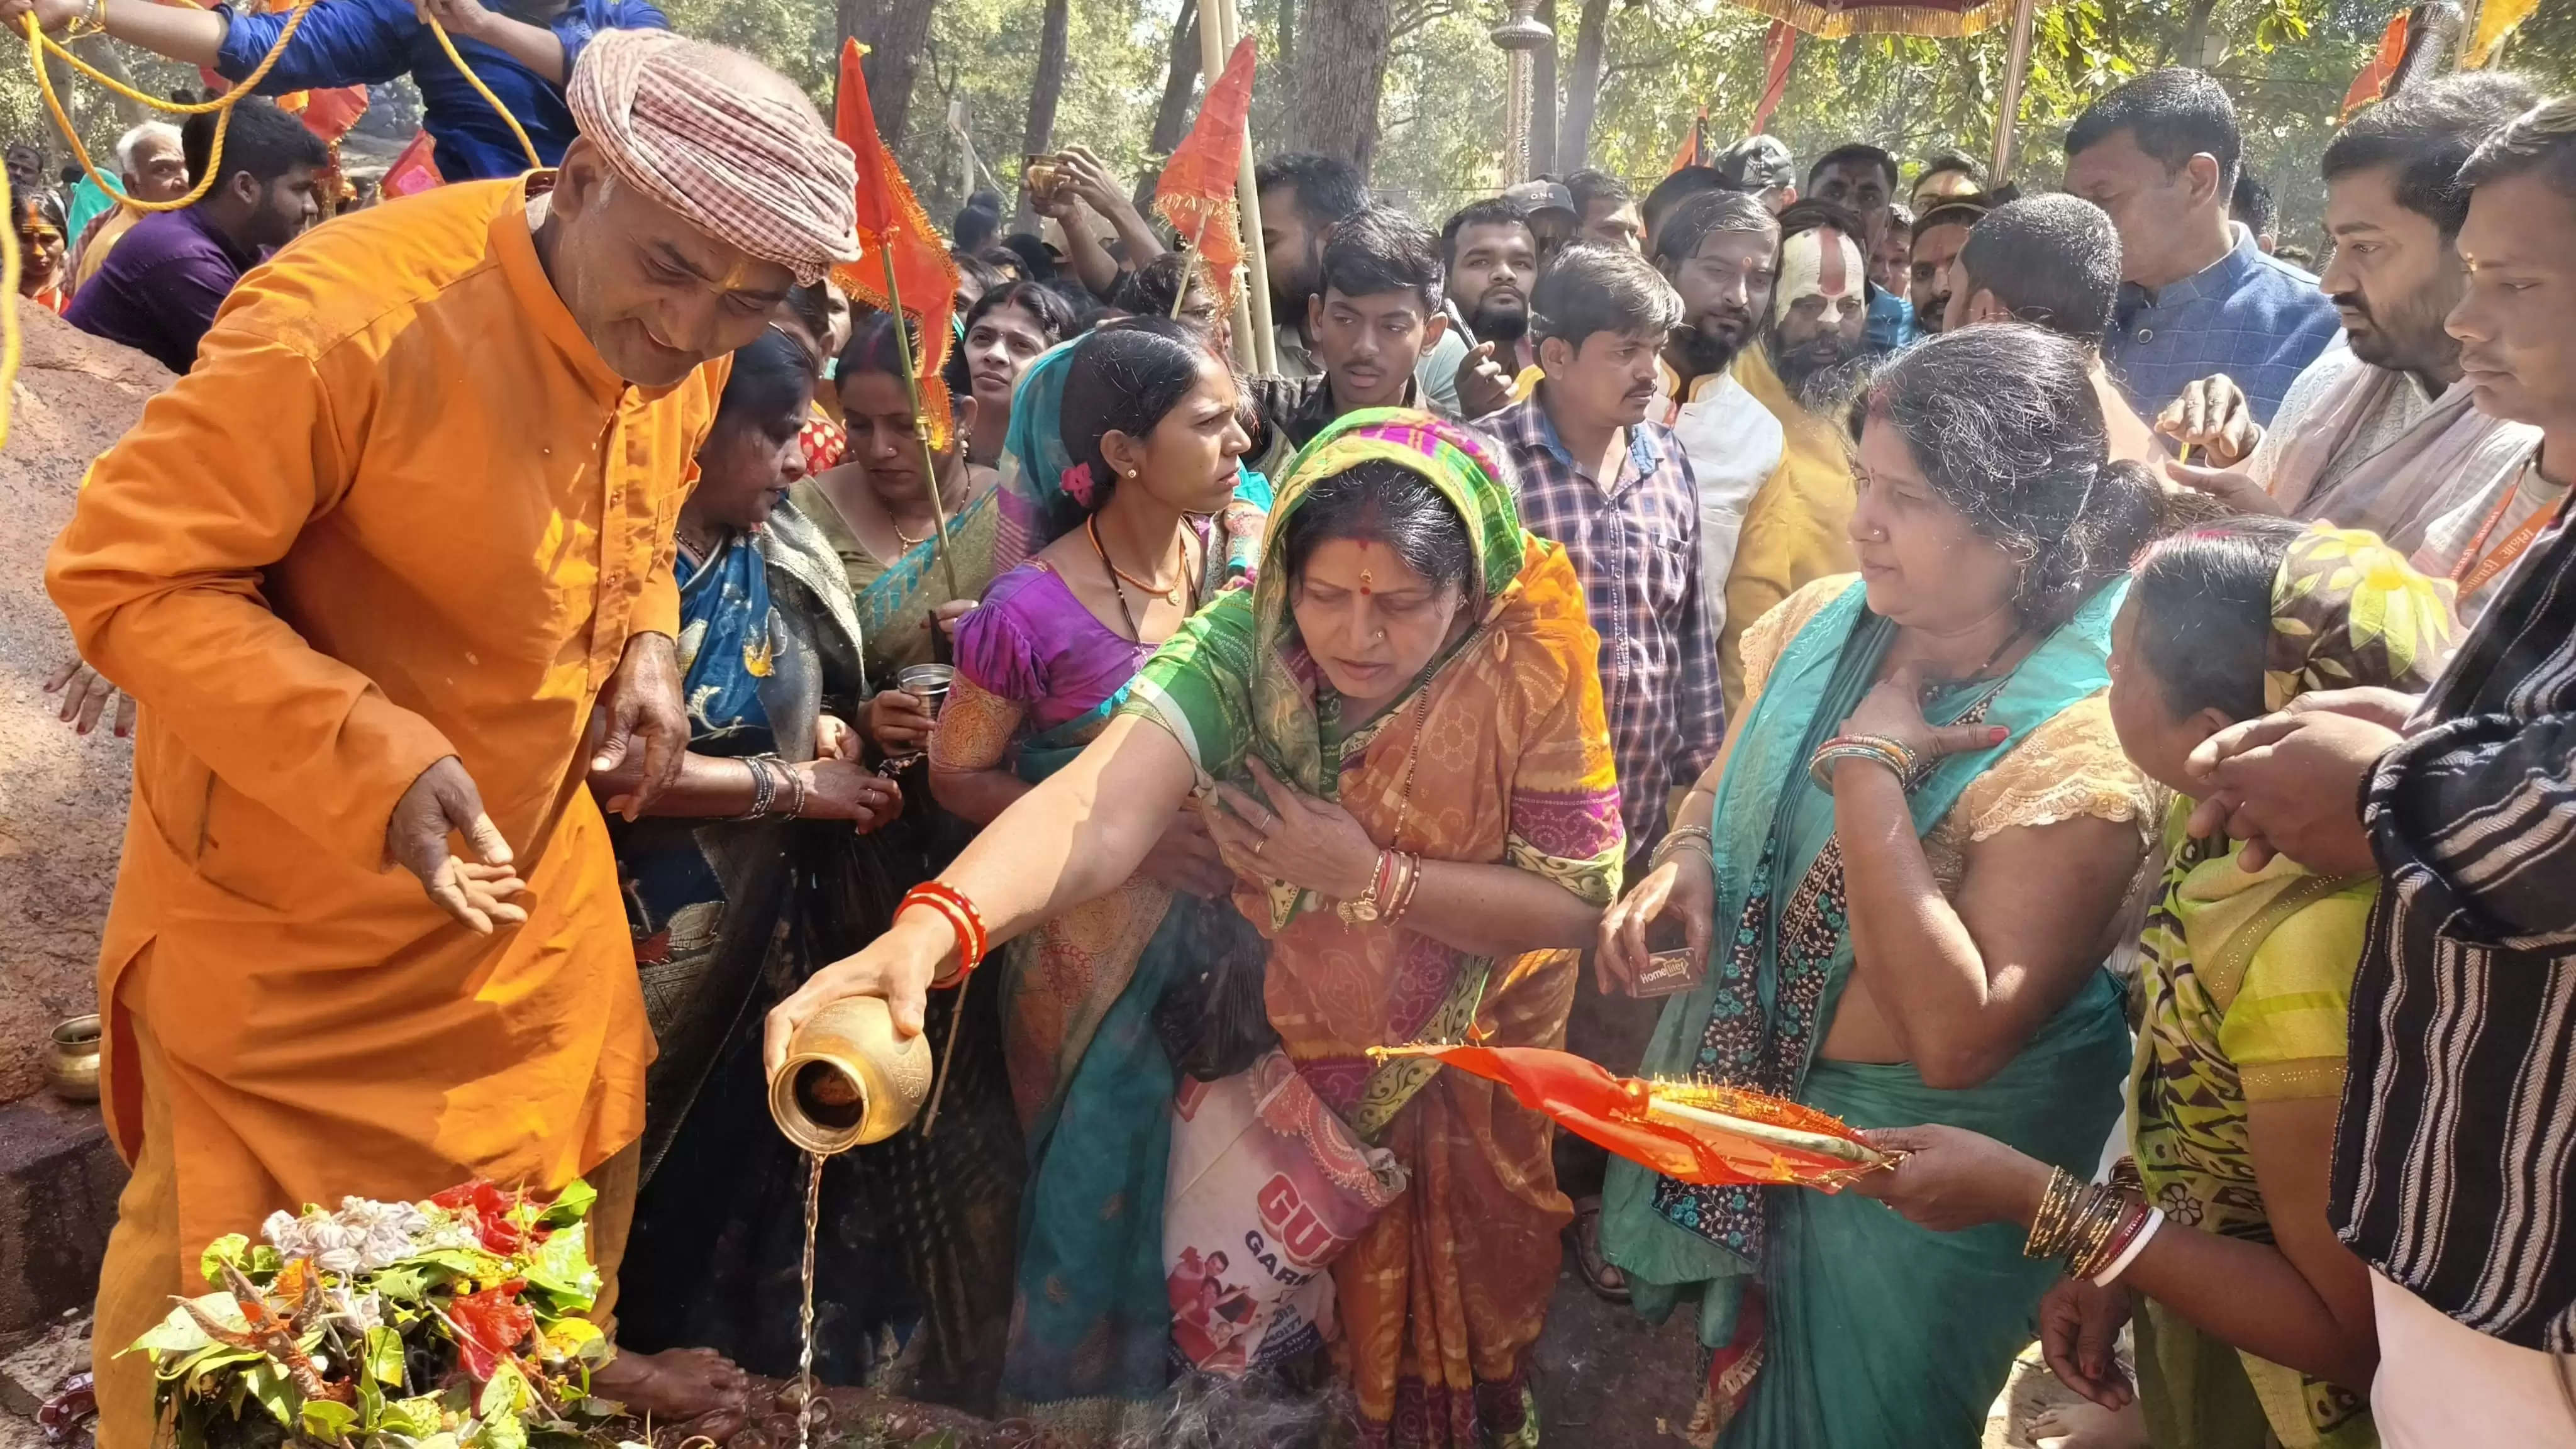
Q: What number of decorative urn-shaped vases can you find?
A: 2